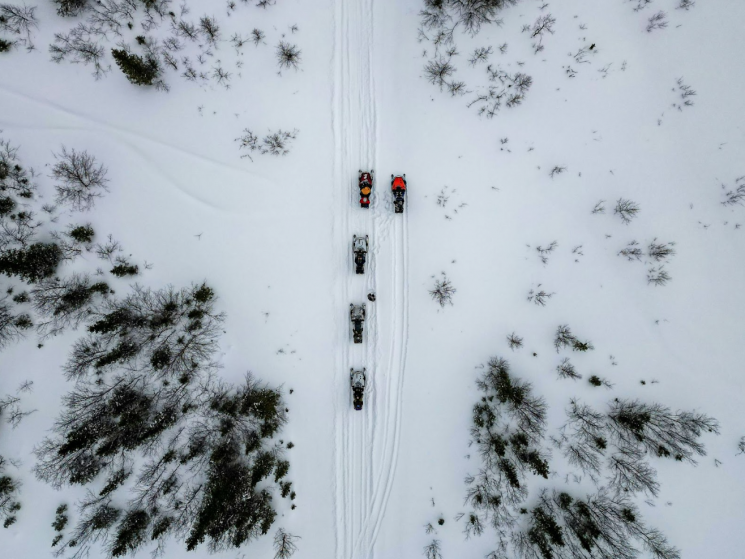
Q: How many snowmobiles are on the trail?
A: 5